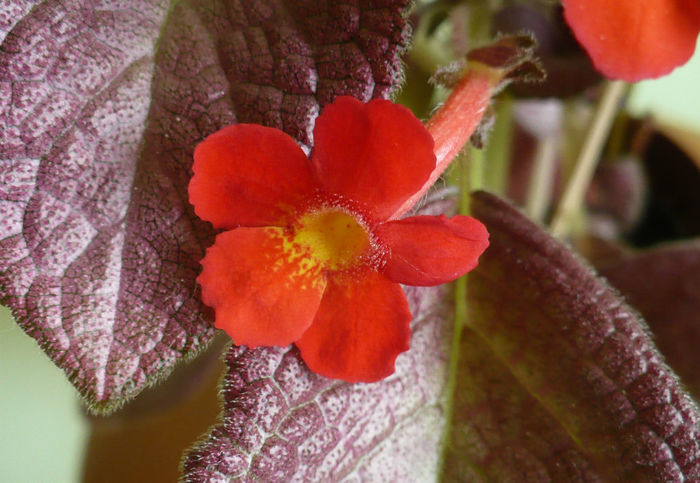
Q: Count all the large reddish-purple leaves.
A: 2